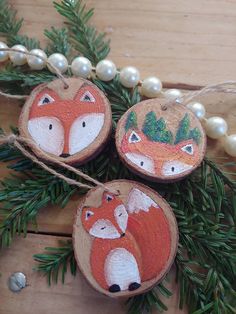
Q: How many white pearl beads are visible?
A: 12